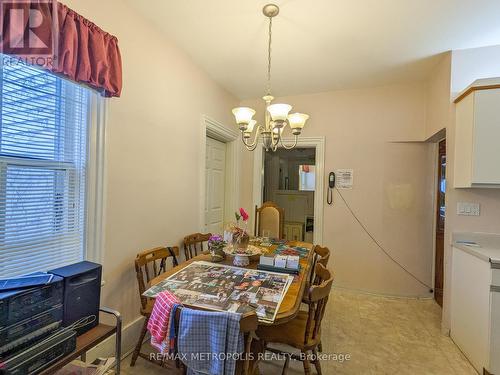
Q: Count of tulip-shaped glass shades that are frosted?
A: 5